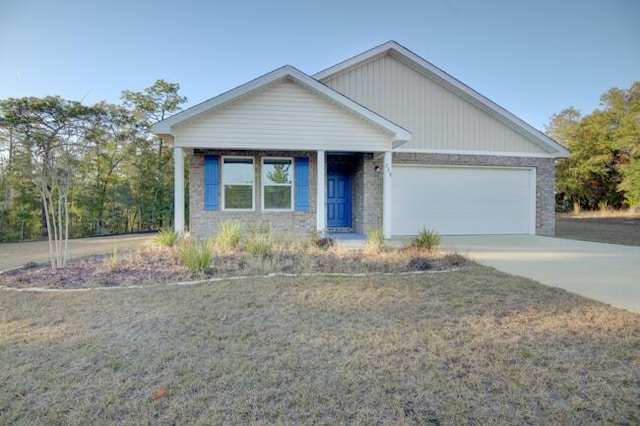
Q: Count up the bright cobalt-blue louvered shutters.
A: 2